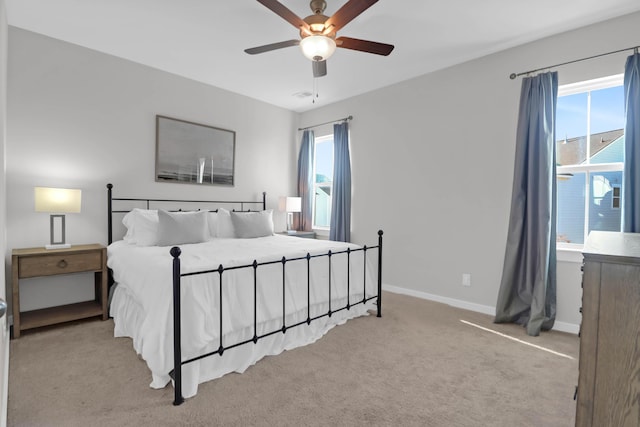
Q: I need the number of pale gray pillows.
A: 2